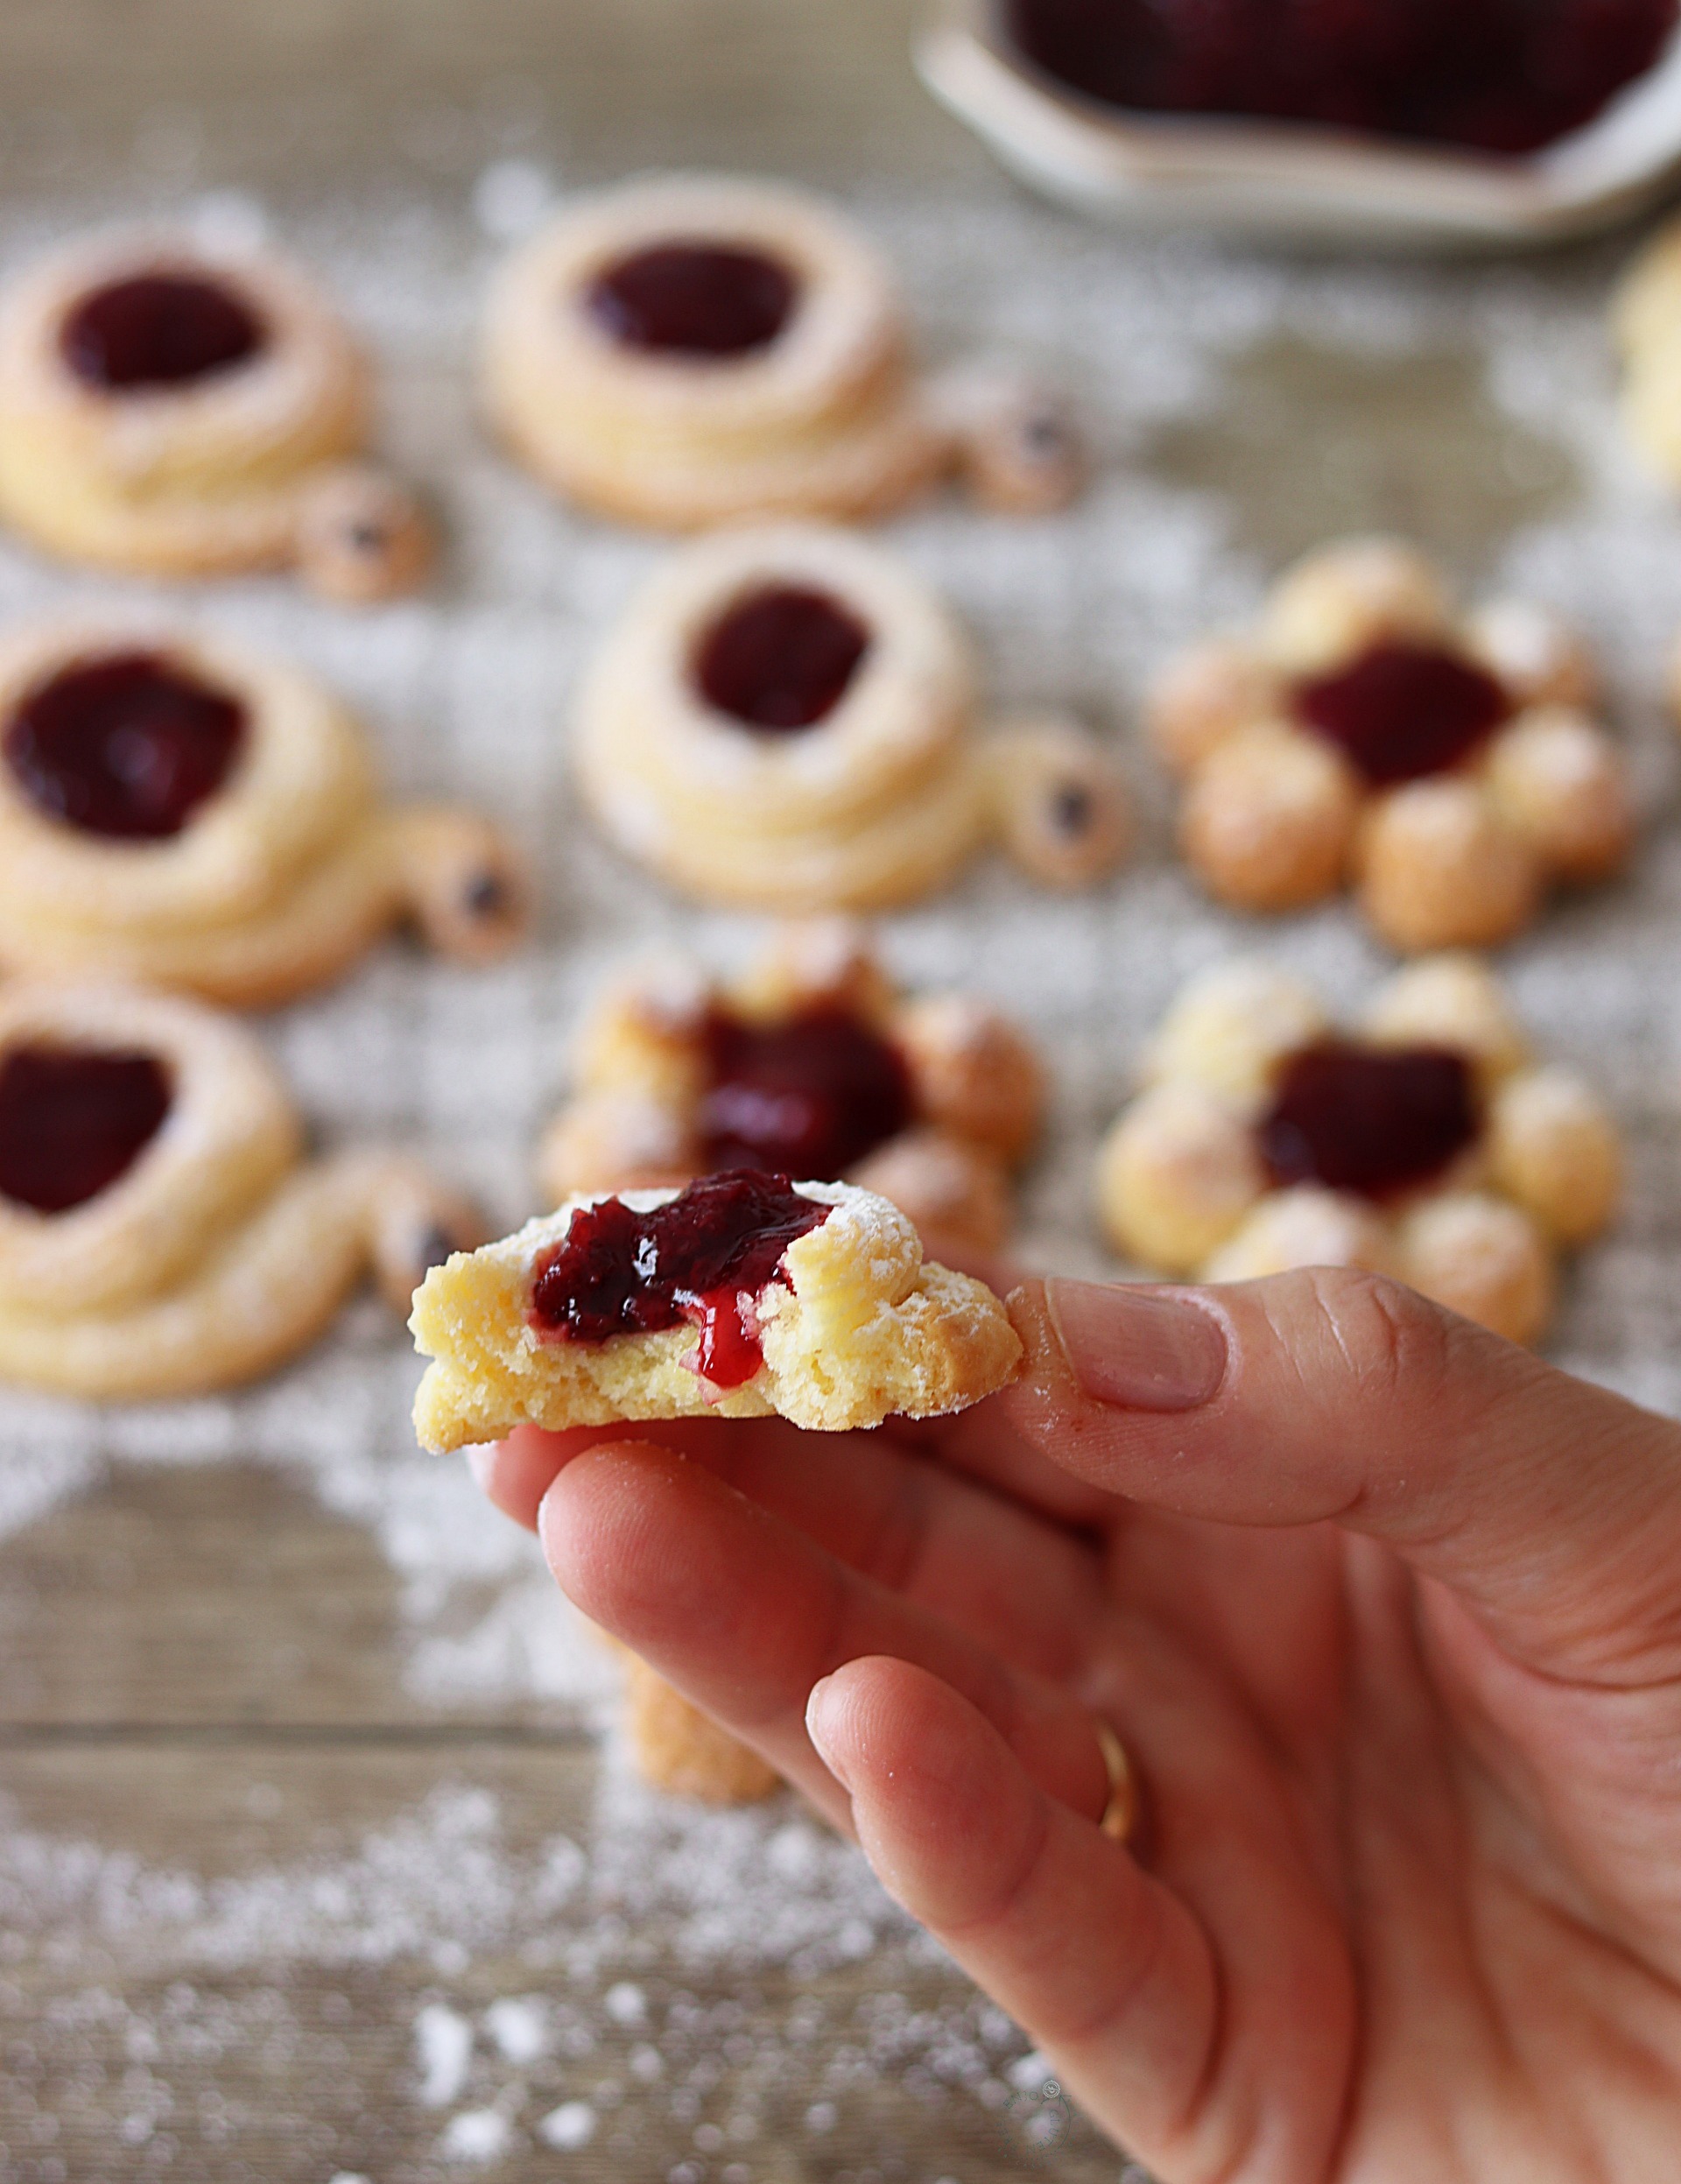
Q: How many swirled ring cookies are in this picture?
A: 5